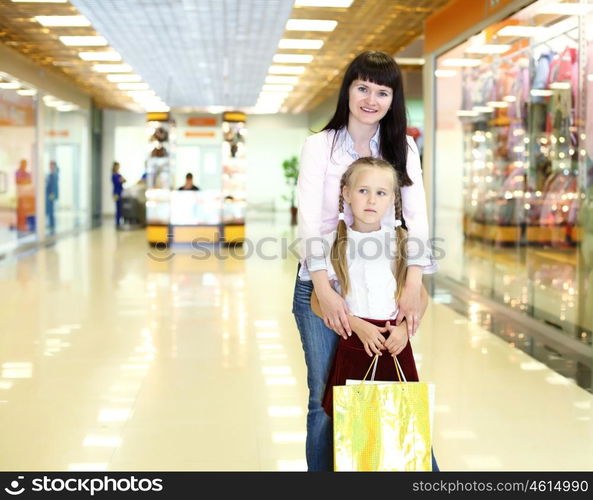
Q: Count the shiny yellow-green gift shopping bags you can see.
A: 1